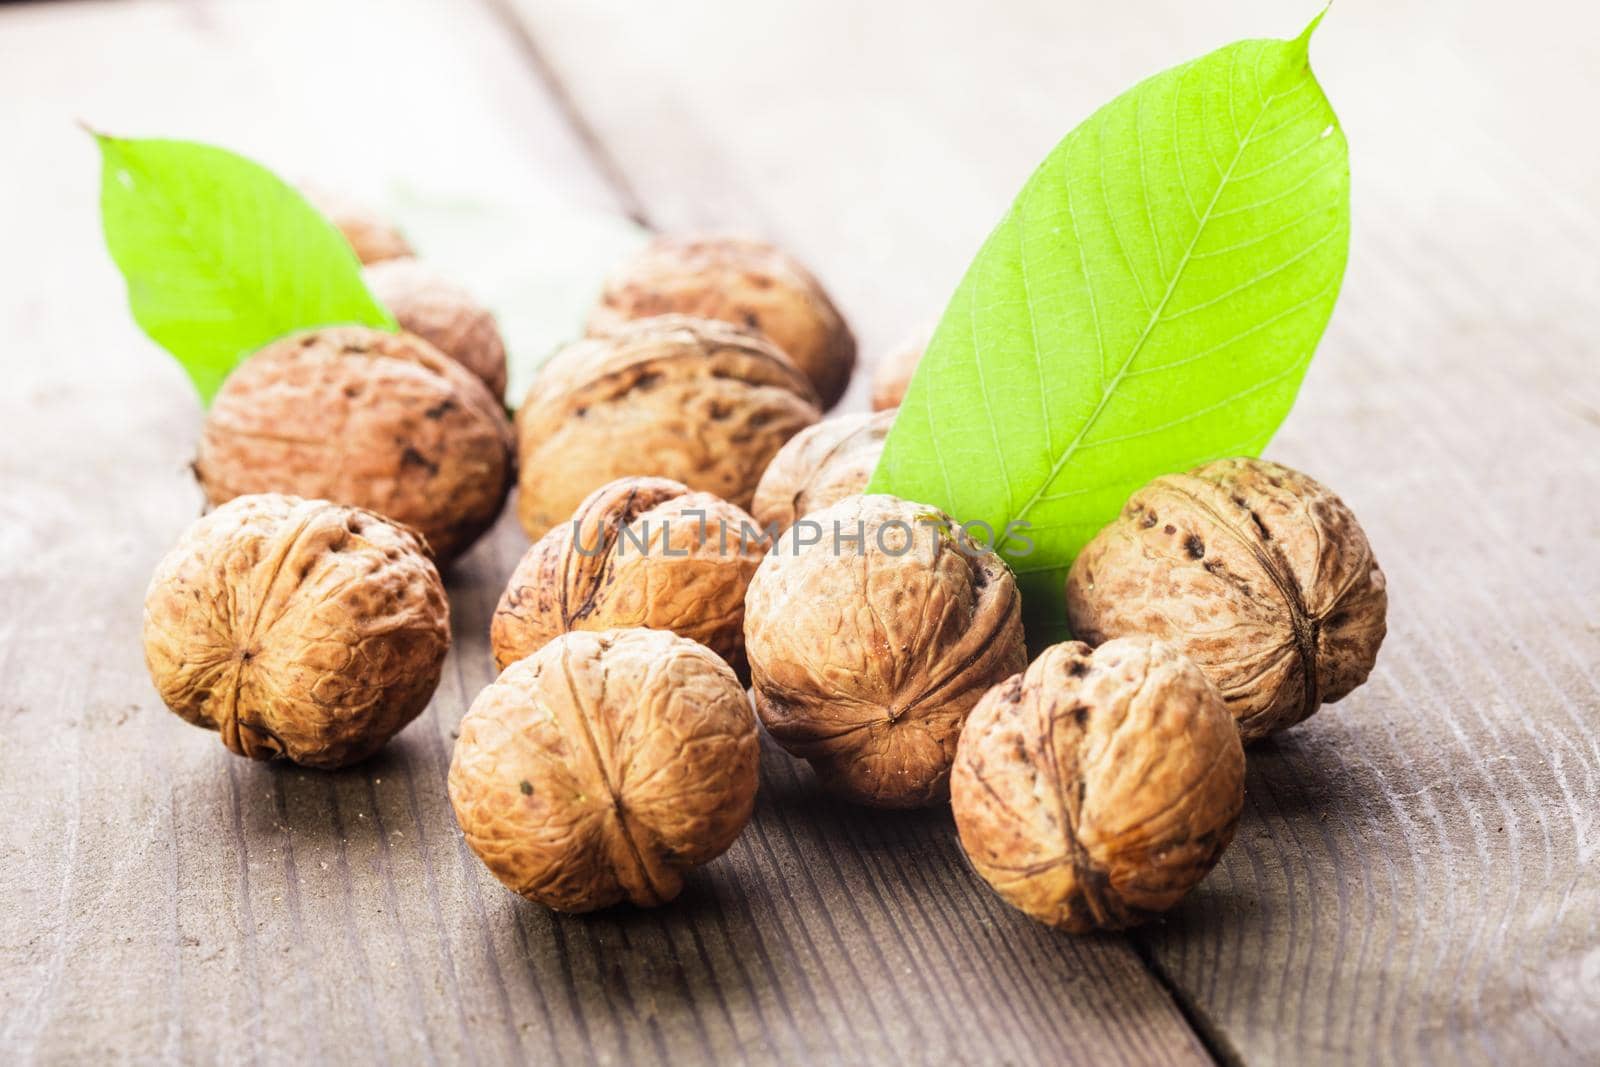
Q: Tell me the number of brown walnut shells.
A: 13